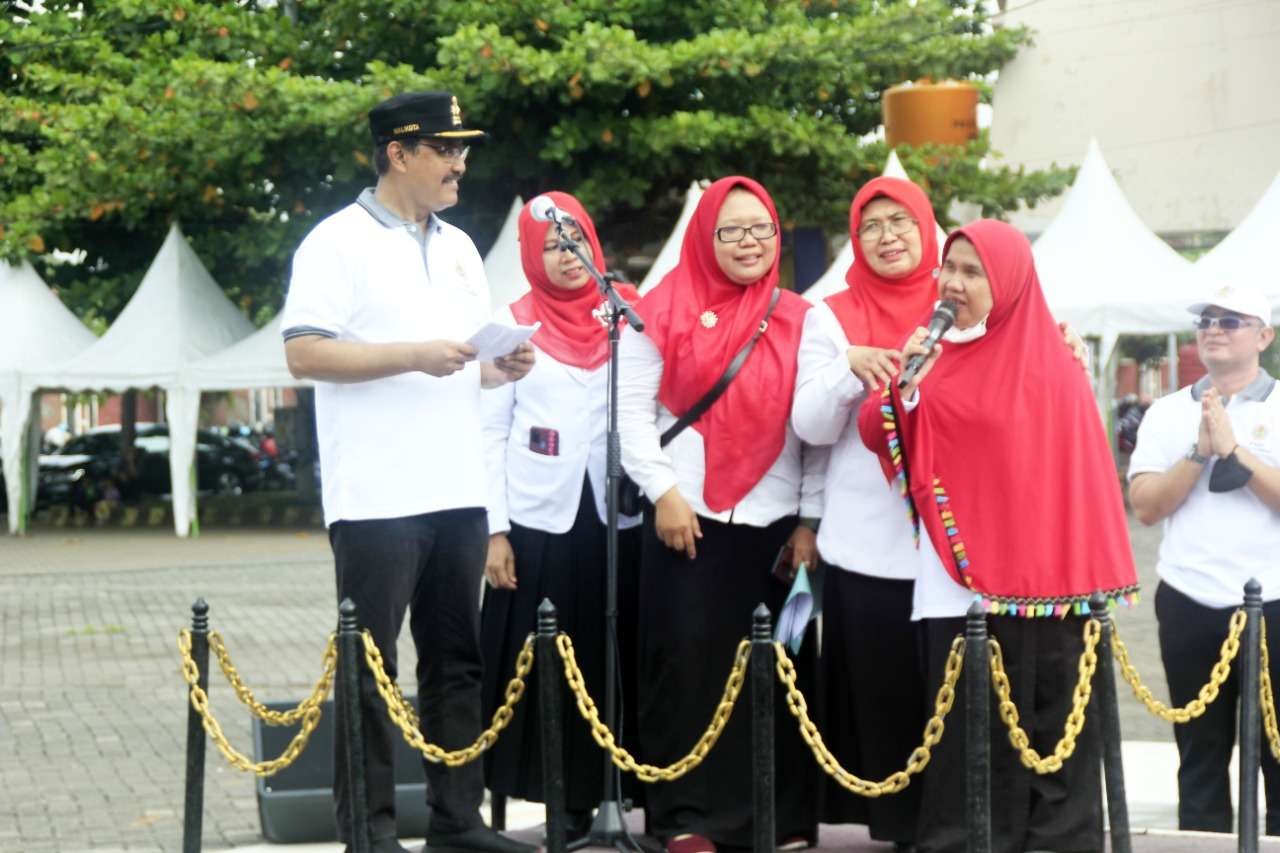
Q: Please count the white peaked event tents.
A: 8